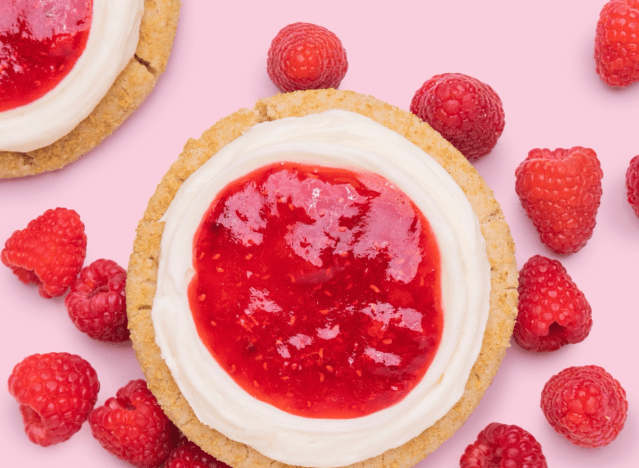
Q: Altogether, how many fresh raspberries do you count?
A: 13